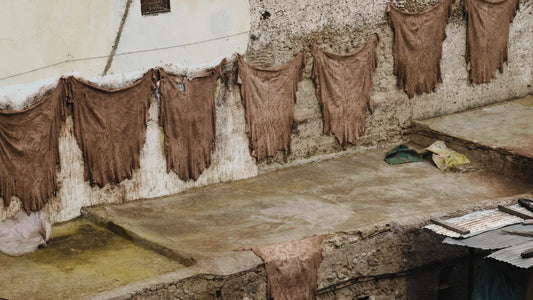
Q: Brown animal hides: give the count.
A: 8